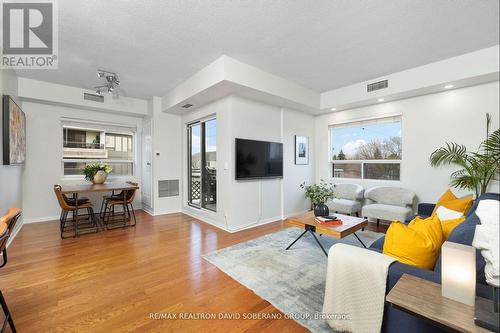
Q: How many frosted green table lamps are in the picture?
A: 0